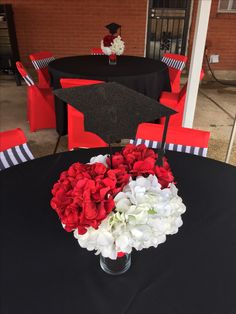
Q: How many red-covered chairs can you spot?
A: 8